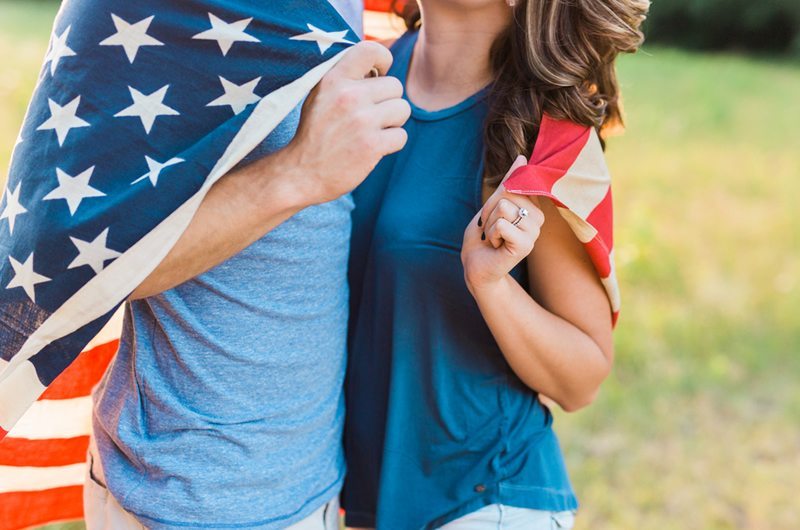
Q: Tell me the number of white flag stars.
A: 12